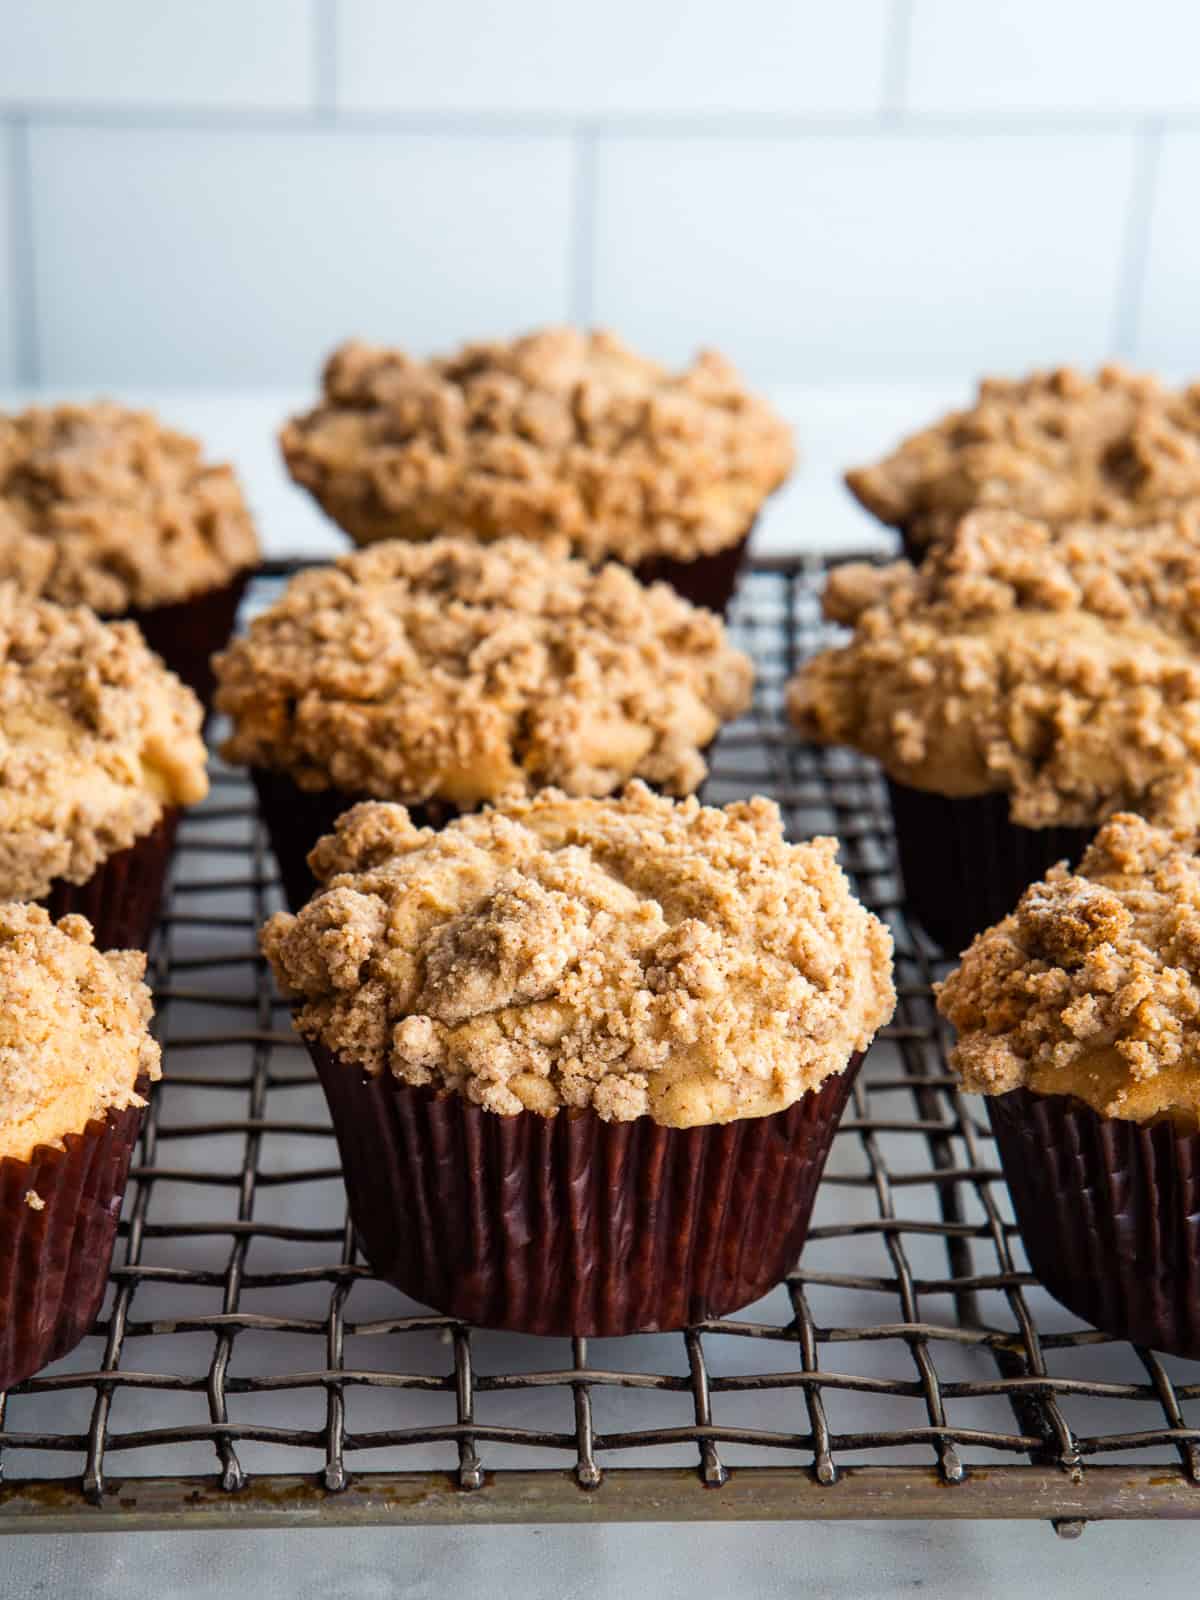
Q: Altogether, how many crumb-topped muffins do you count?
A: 9